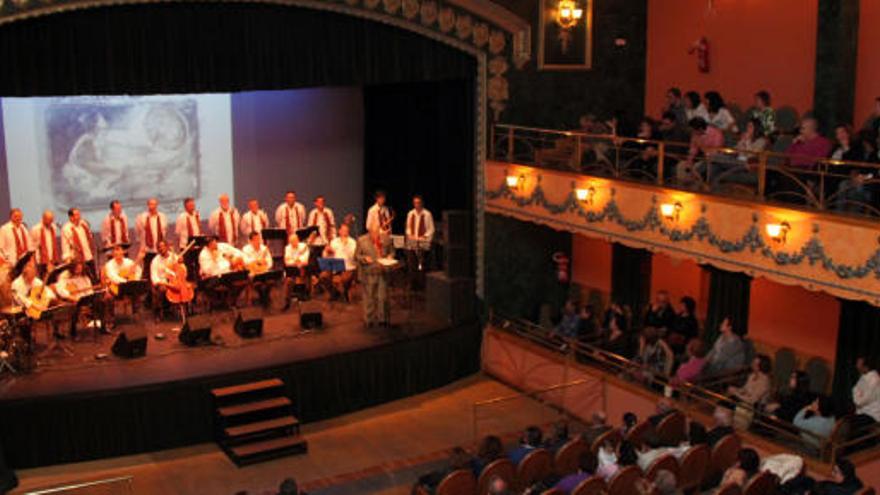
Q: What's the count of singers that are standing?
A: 12